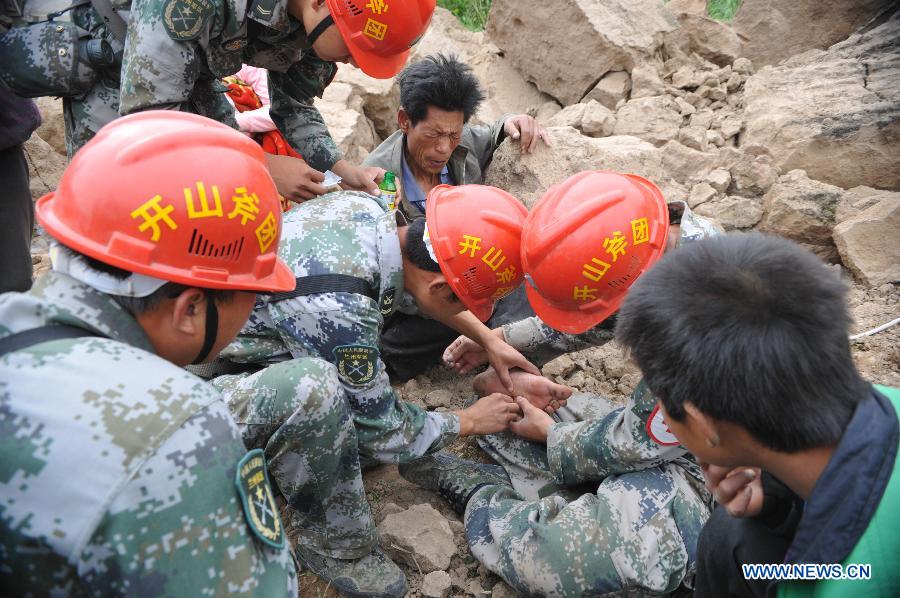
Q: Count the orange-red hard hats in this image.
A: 4